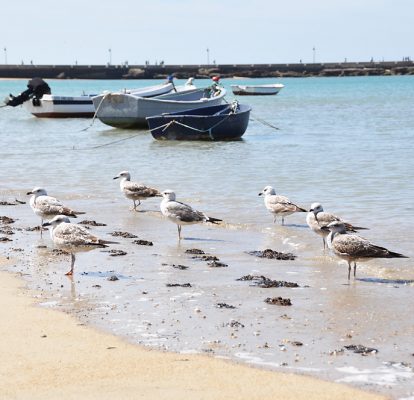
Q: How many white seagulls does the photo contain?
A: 7